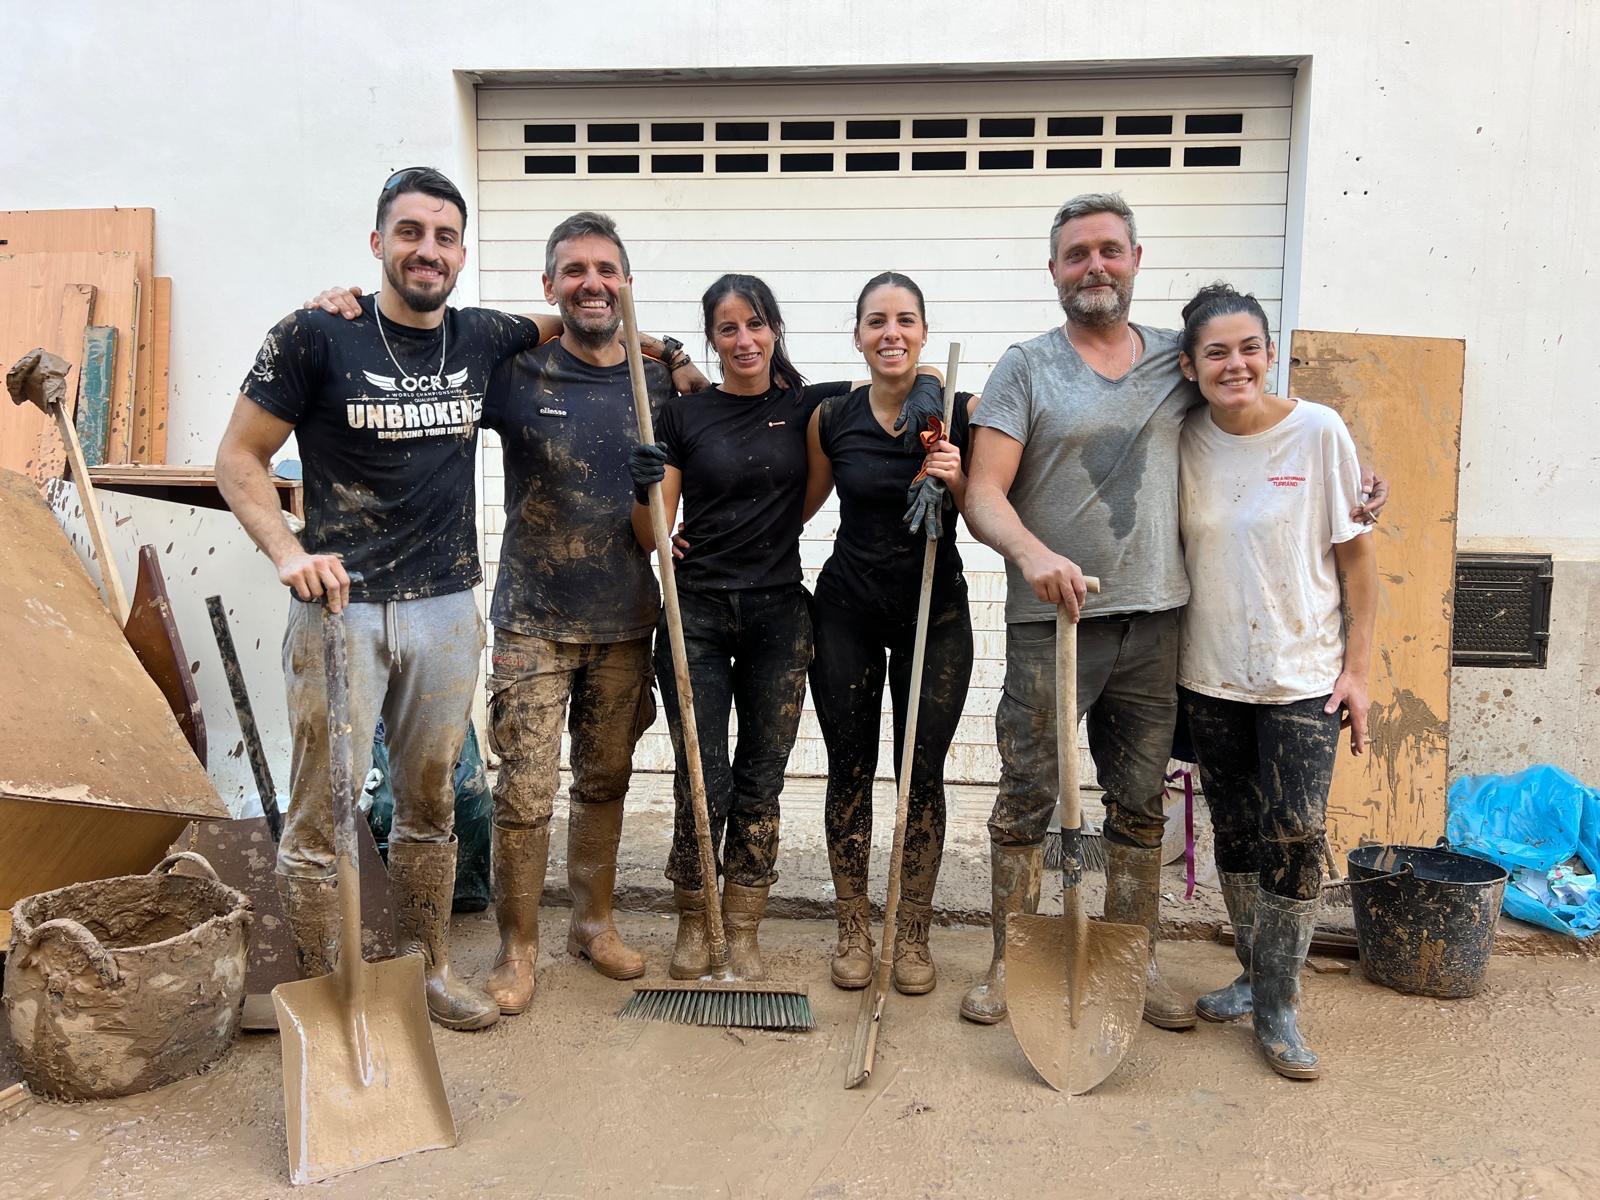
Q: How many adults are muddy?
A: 6